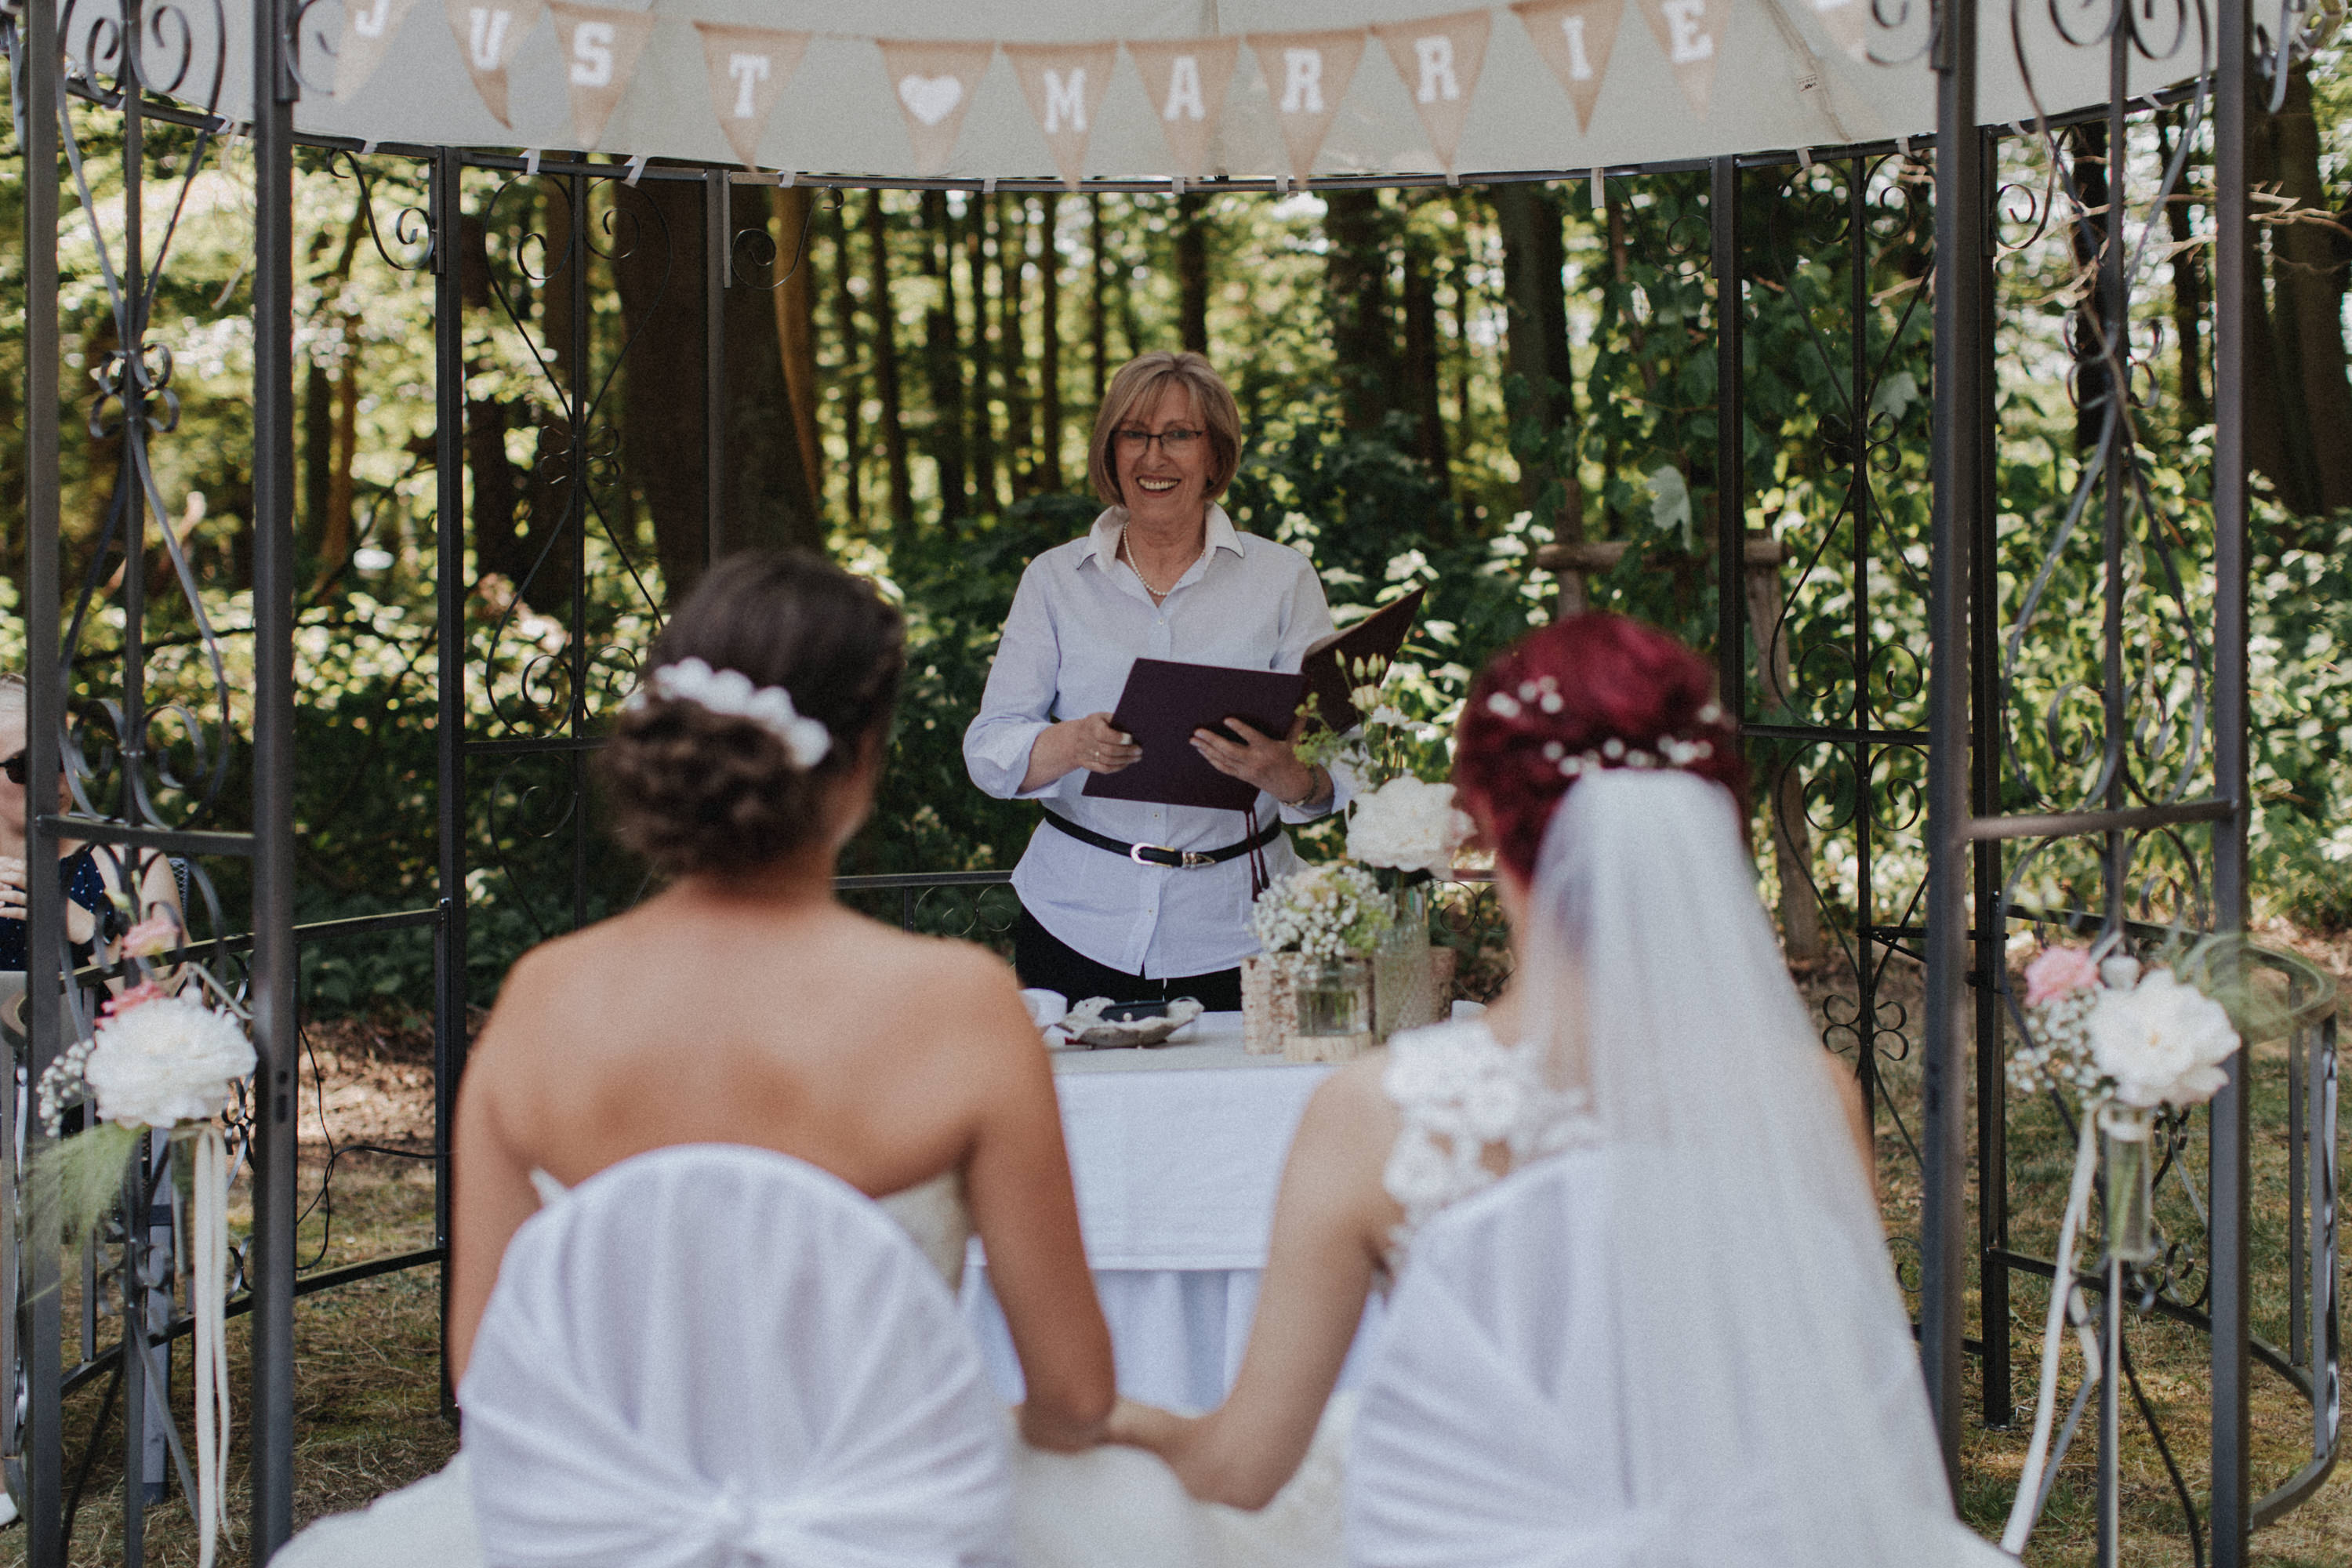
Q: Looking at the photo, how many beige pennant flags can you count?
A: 12